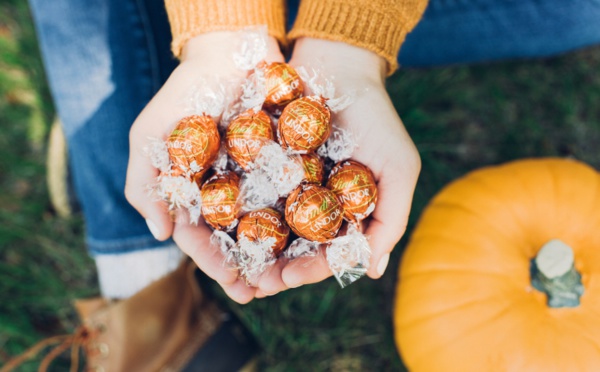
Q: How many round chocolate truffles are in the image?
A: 9